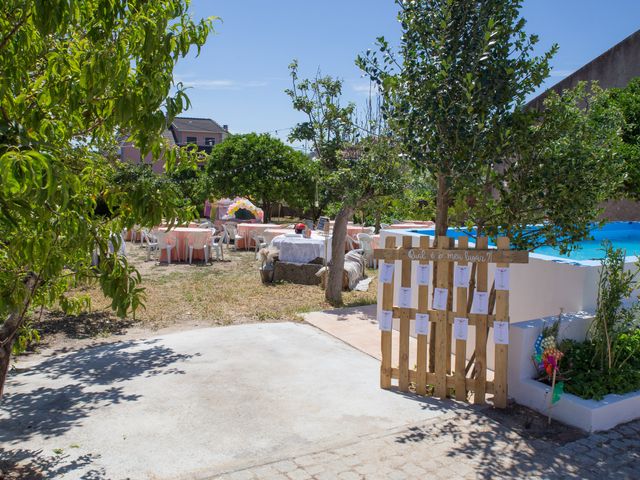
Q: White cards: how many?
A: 11